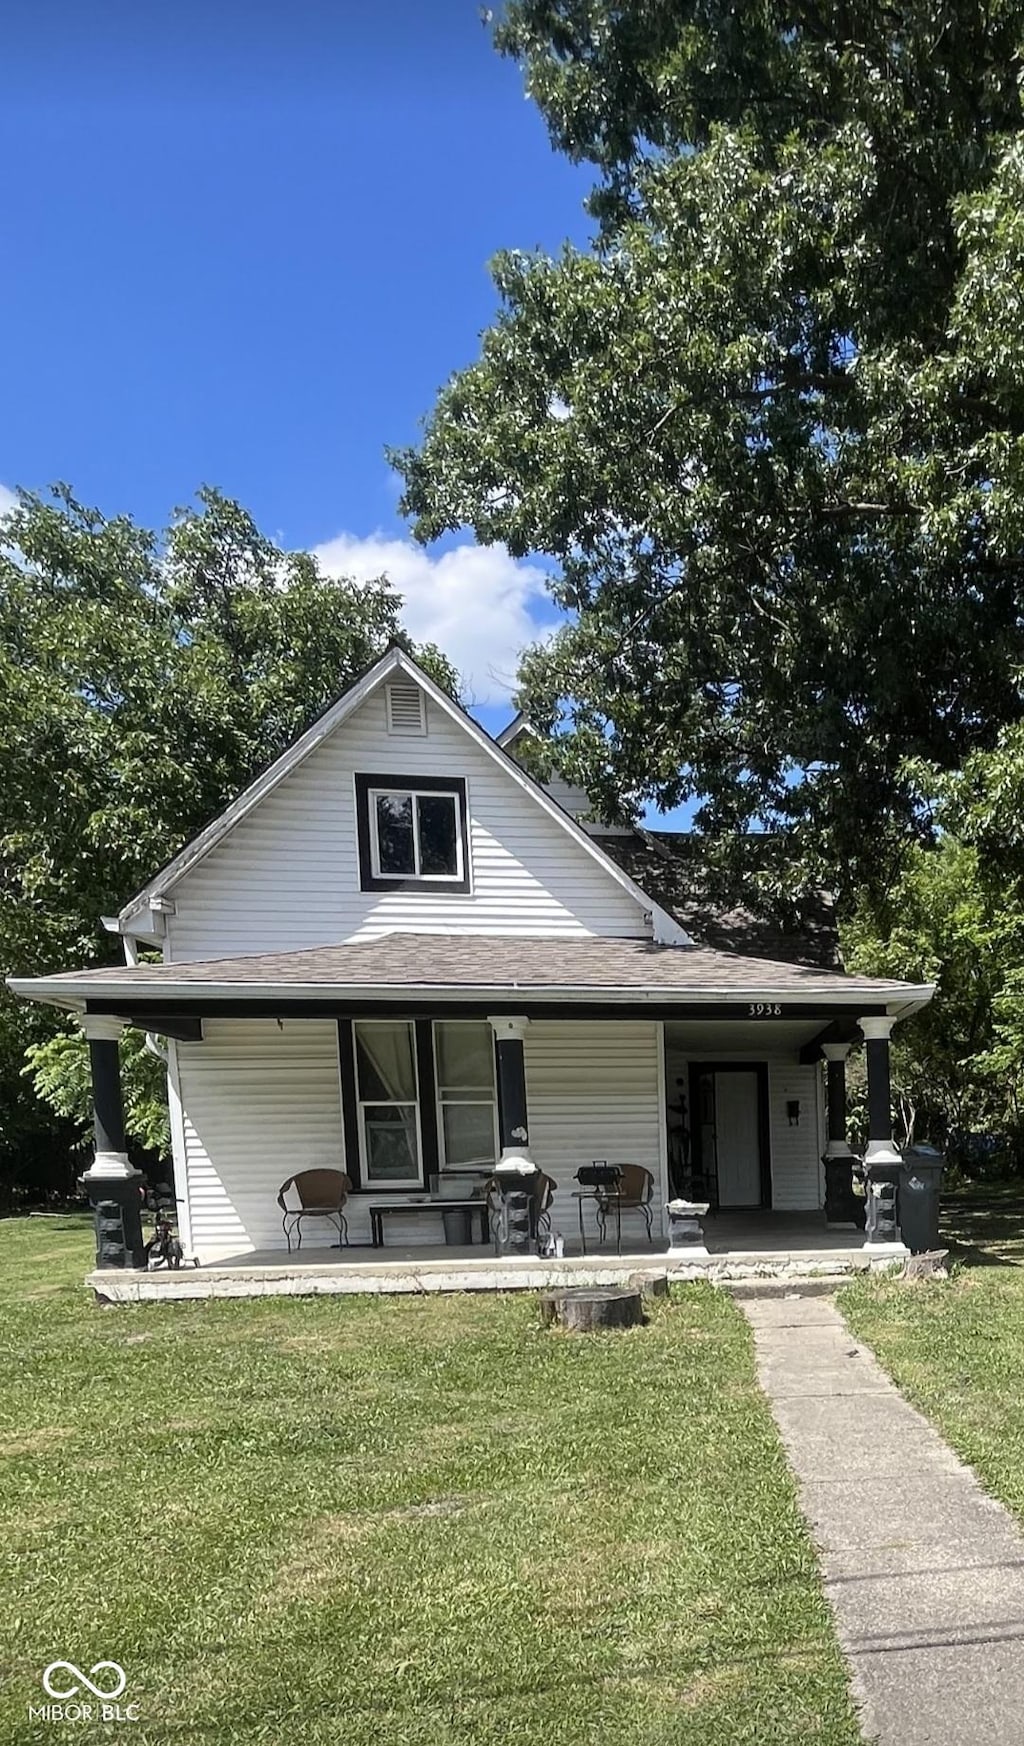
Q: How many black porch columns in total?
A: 4